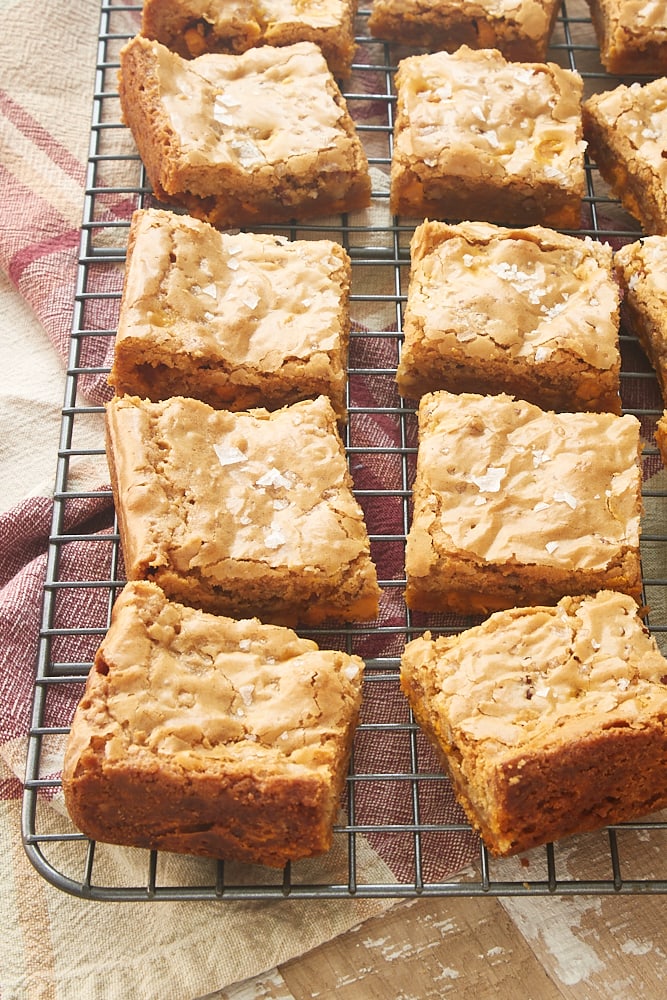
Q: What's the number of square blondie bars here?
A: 14